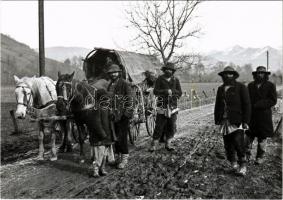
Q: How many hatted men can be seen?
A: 4